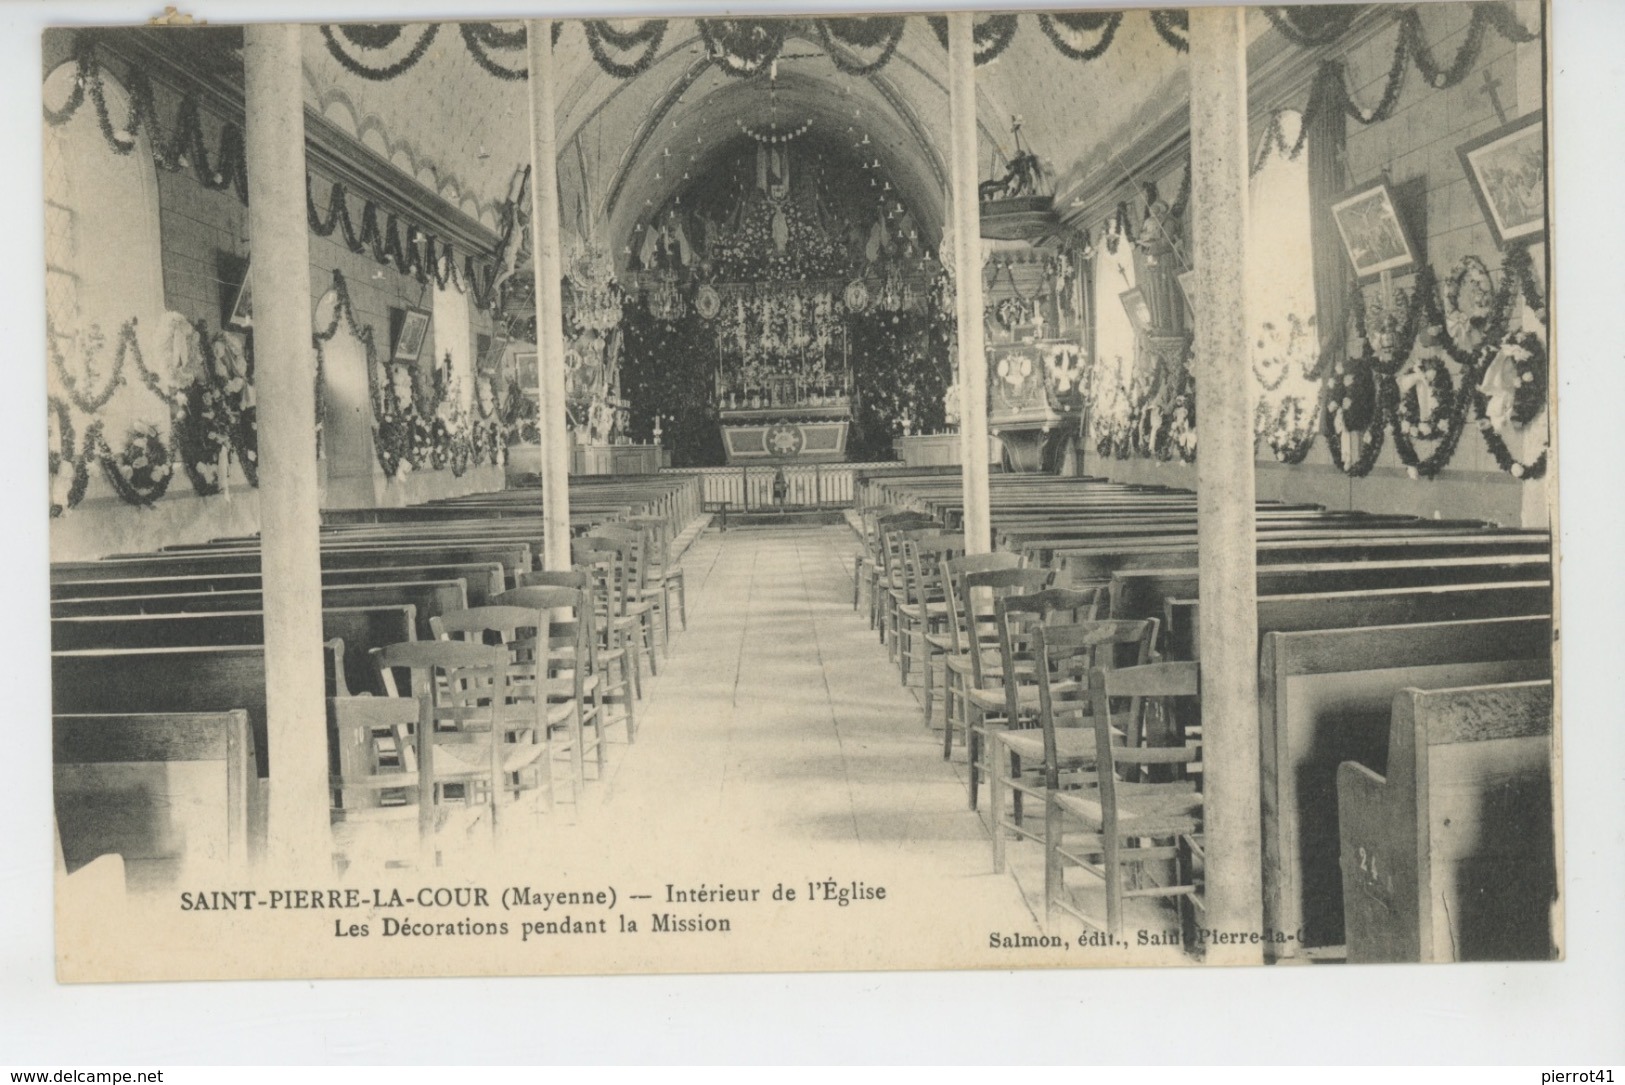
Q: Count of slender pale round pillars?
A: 4